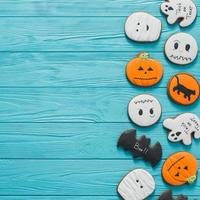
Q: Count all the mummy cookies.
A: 2